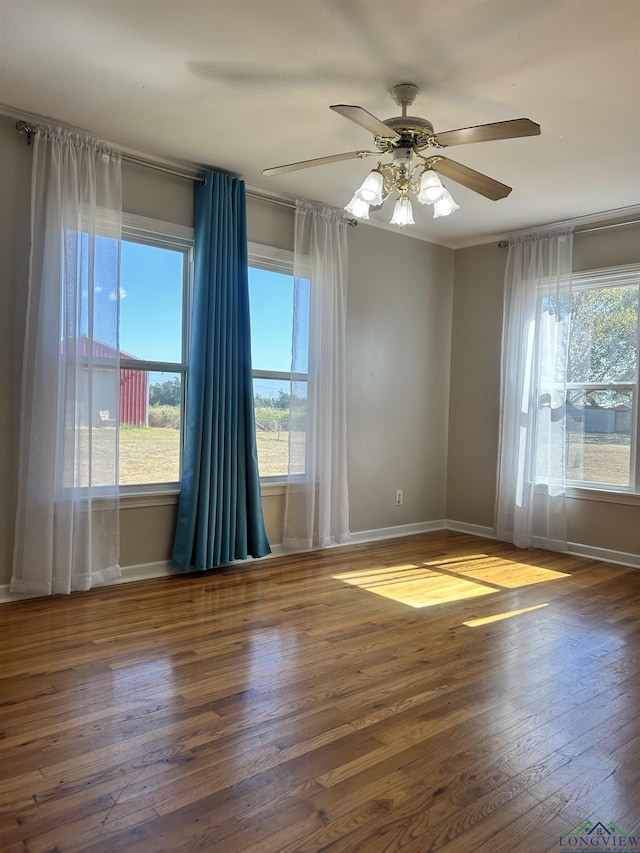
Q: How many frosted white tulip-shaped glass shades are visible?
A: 5